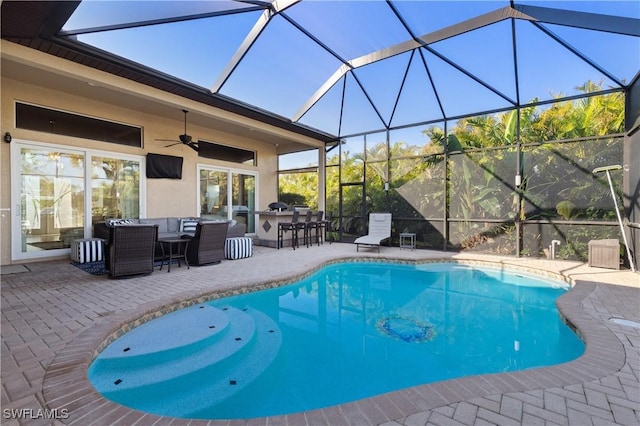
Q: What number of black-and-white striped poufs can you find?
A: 2